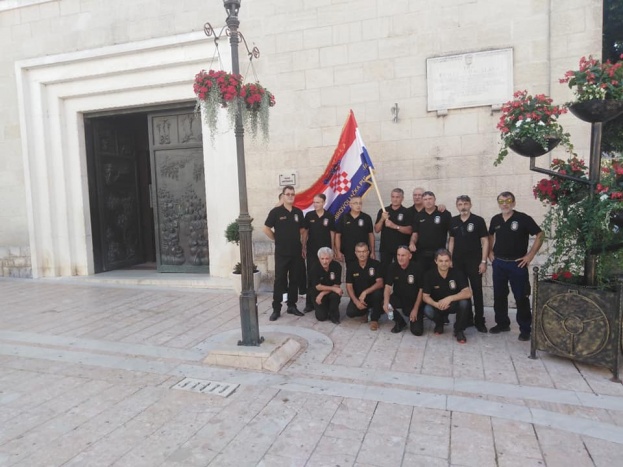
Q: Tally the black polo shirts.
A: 12